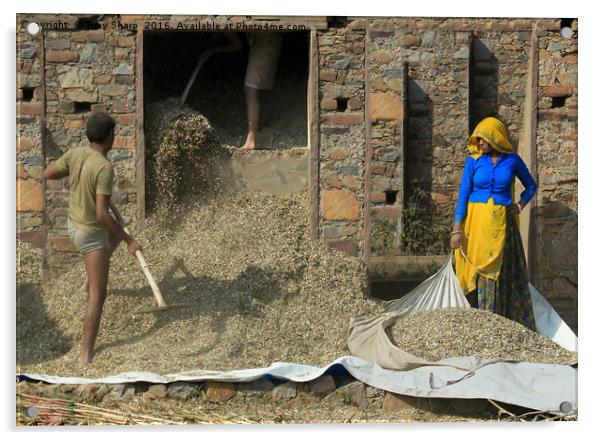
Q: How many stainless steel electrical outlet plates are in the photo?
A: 0